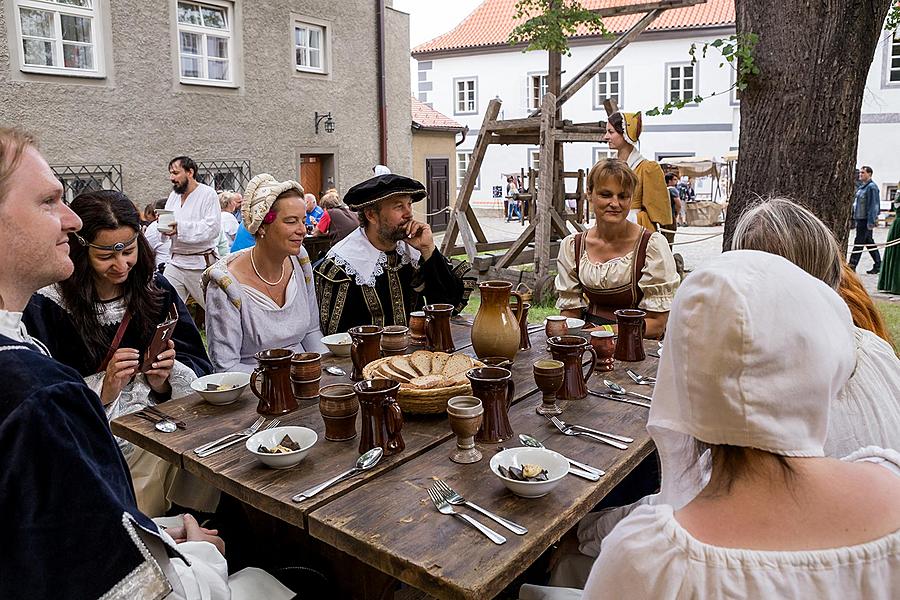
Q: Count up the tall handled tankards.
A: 8